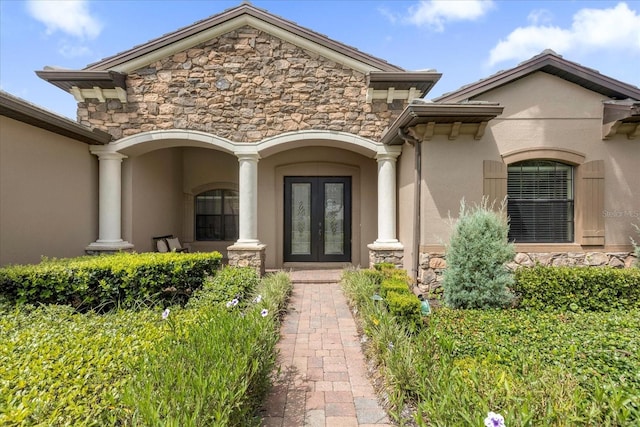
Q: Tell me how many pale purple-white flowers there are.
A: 6